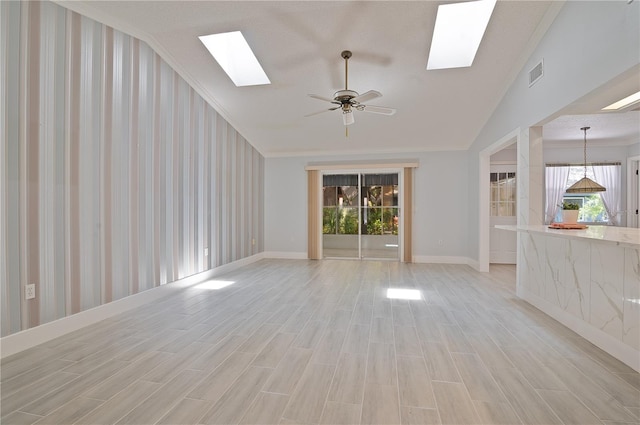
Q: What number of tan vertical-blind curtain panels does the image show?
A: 2